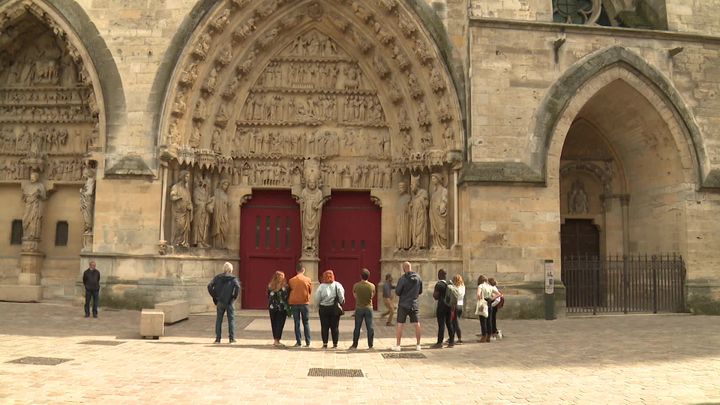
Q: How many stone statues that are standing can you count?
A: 9